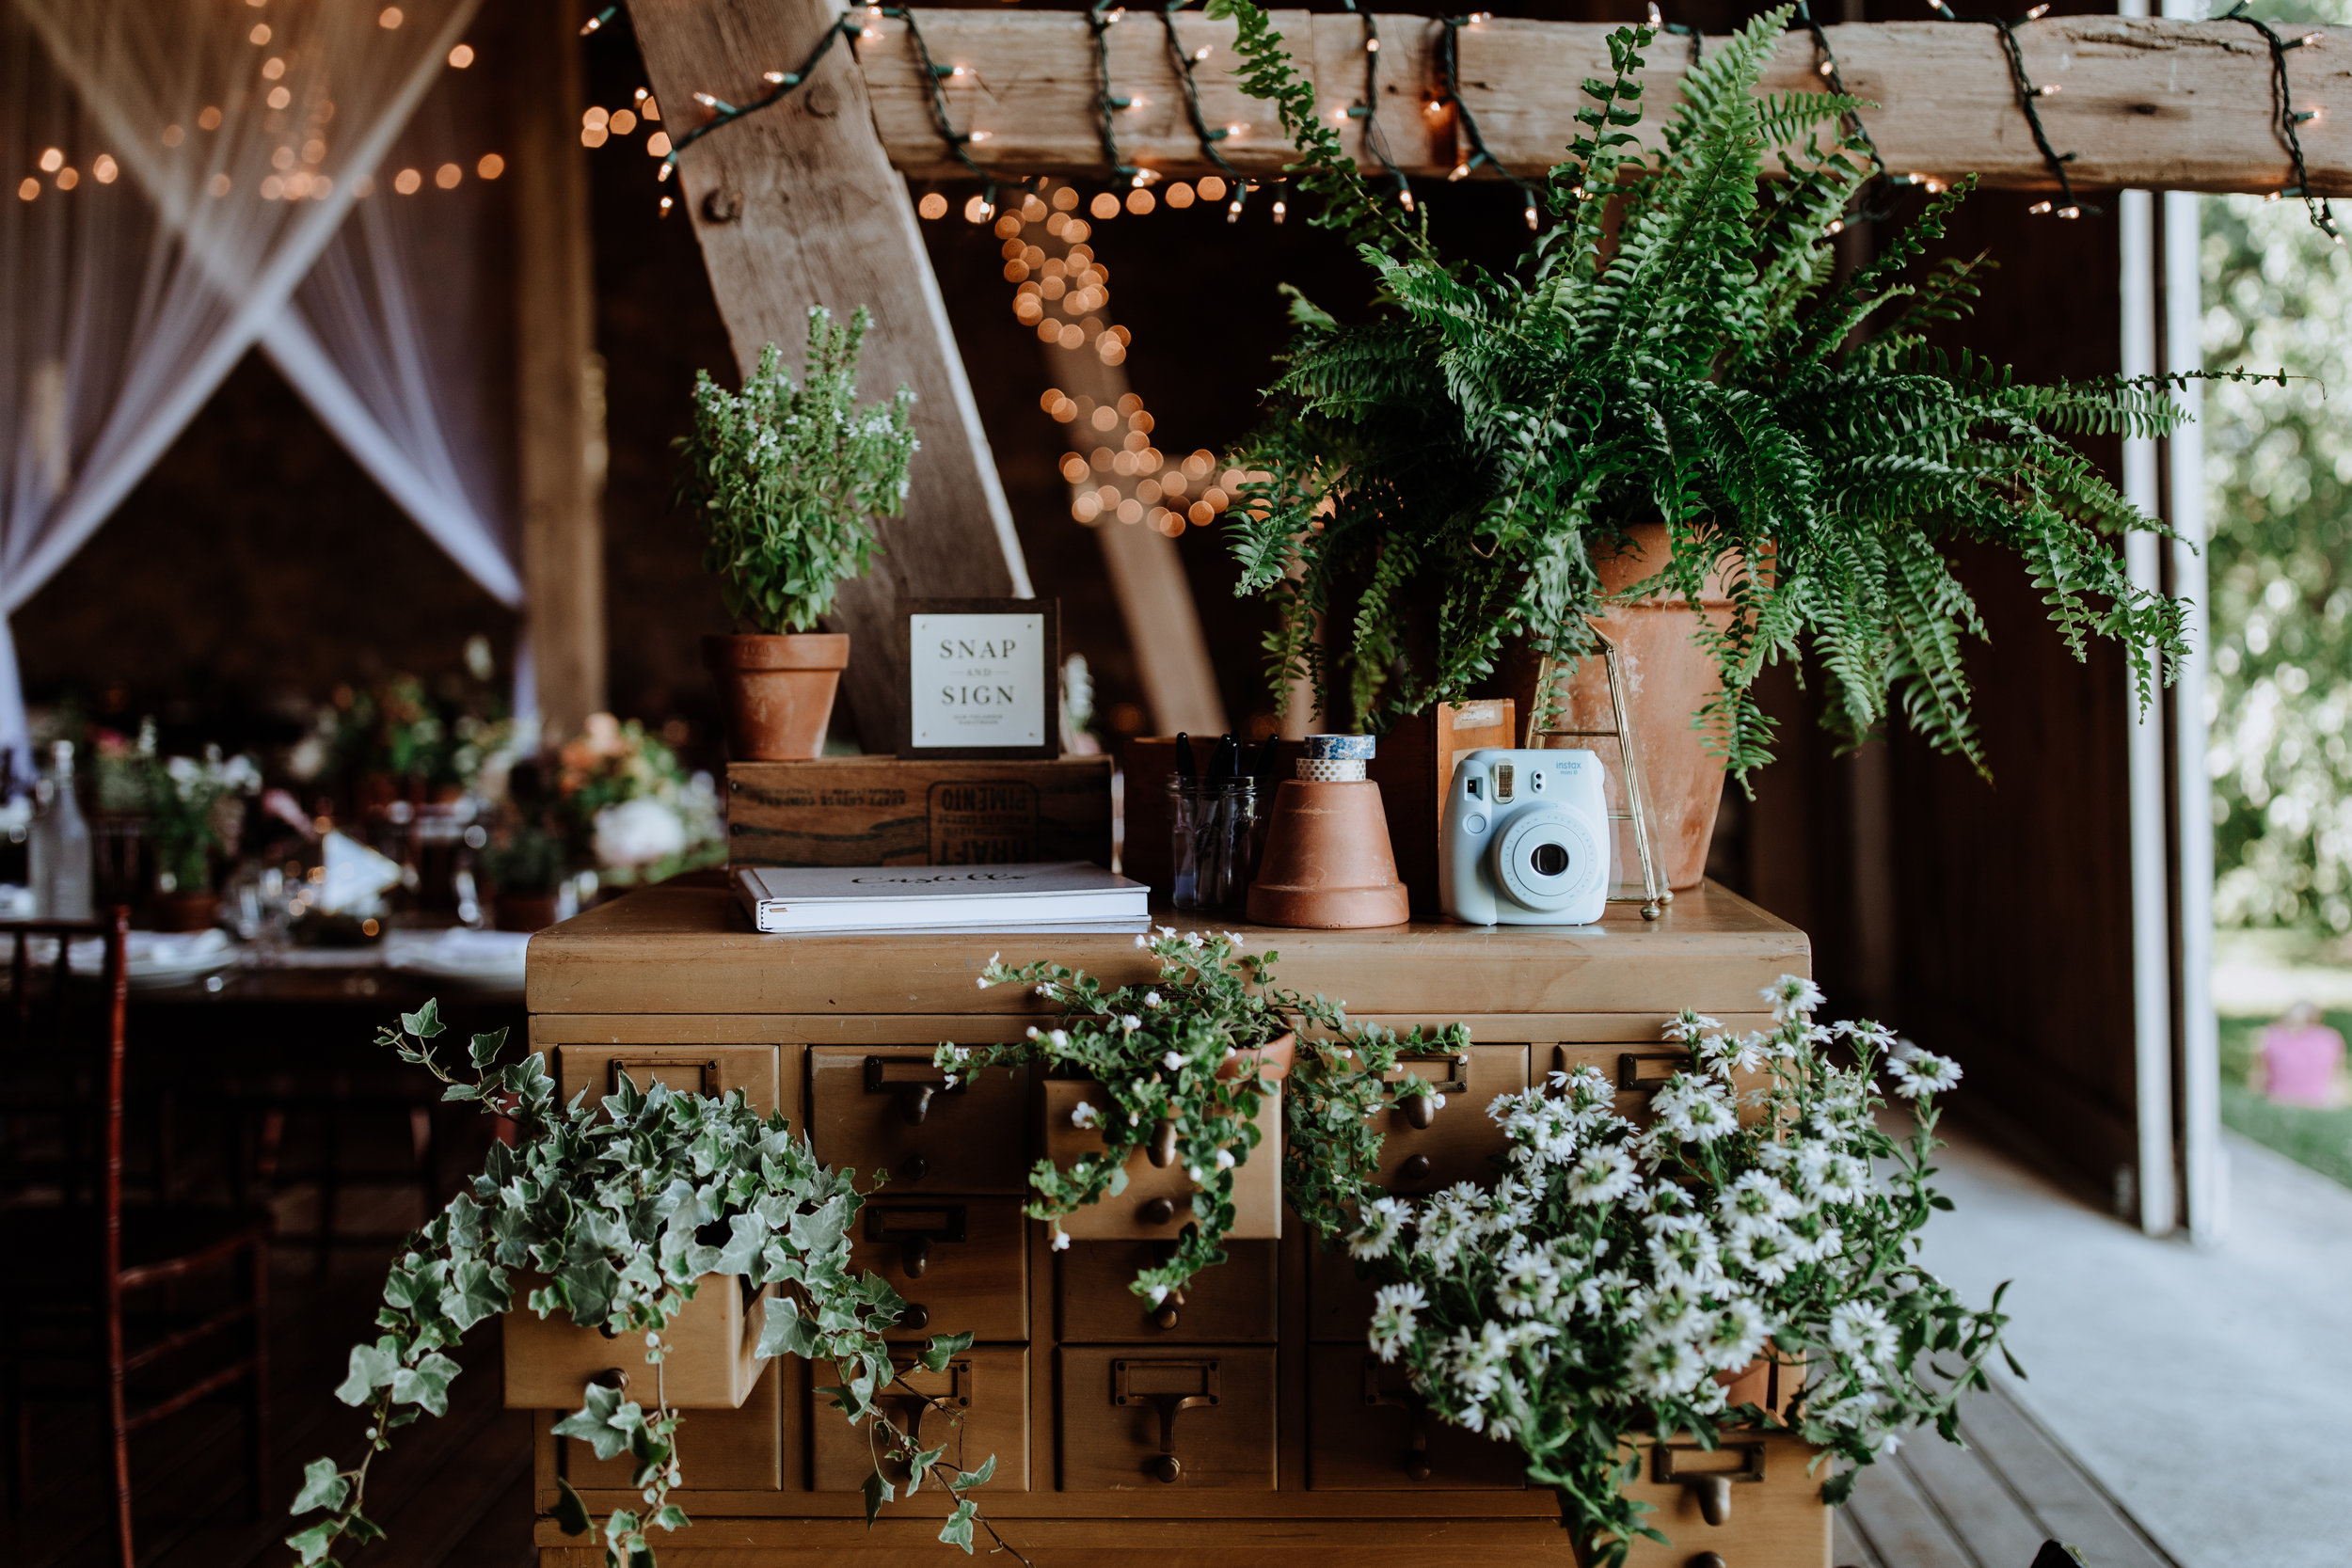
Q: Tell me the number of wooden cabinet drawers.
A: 14